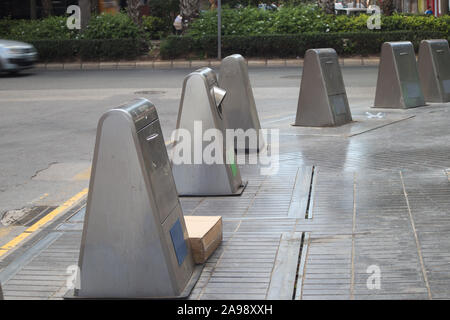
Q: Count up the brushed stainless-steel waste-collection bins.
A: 6